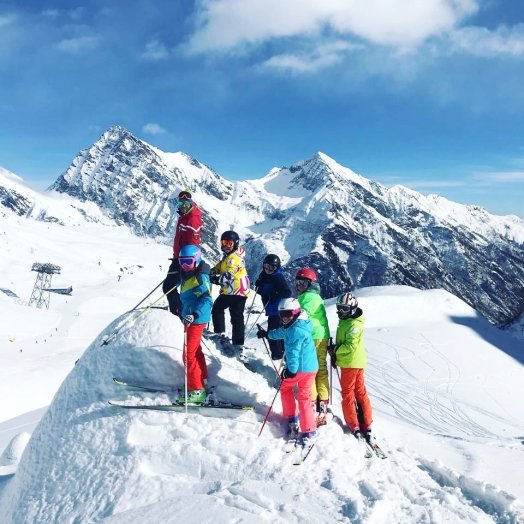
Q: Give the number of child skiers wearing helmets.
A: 6